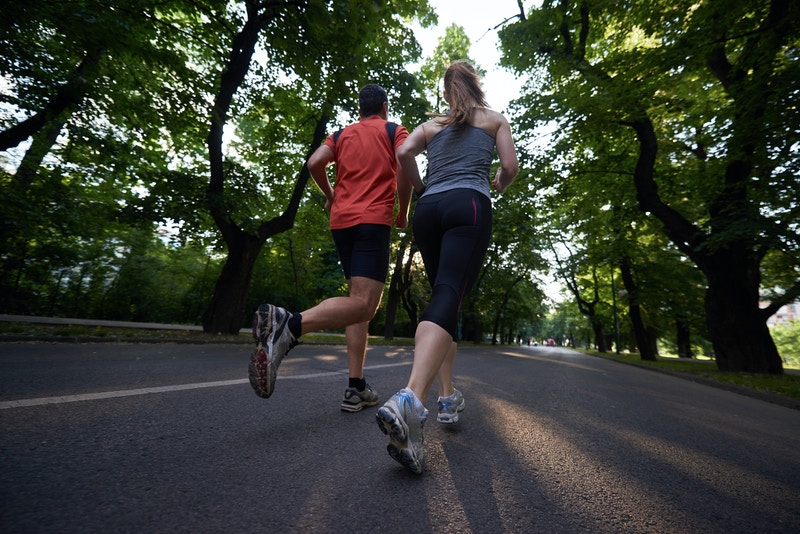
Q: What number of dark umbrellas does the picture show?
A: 0